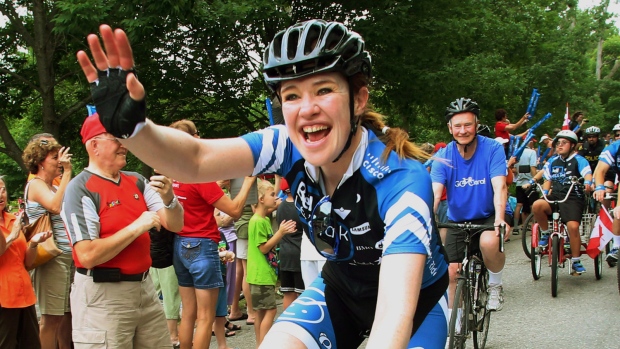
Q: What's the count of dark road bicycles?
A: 1